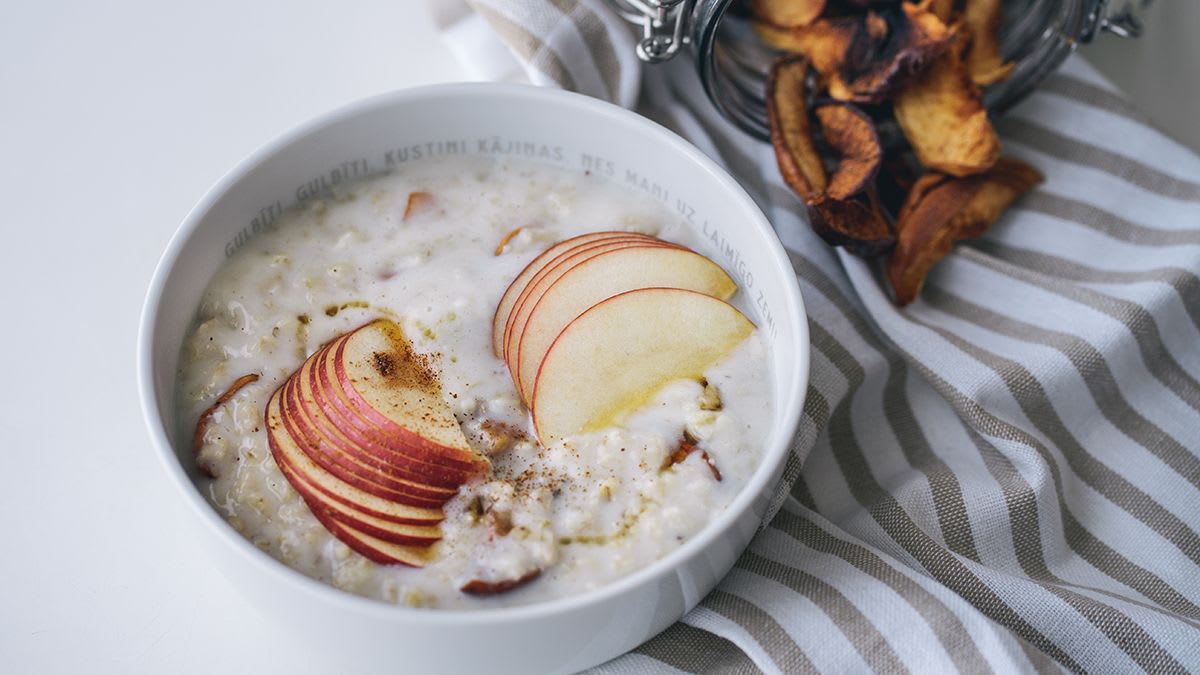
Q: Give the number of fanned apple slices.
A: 14